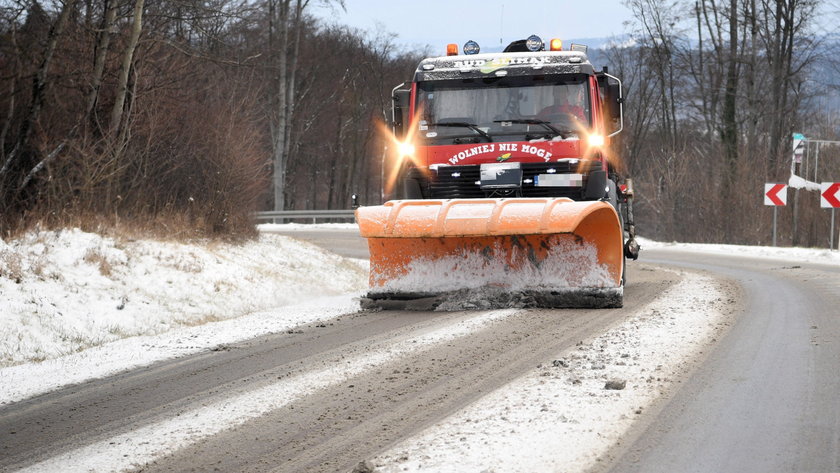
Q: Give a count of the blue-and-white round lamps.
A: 2